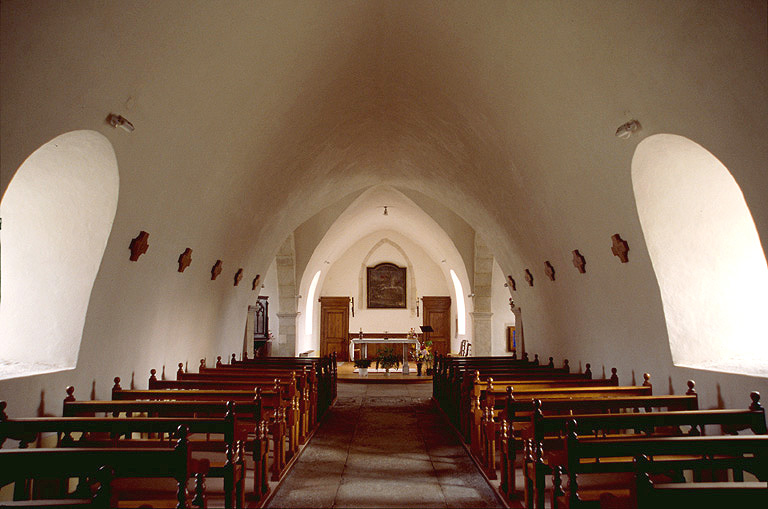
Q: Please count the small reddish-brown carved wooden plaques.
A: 10